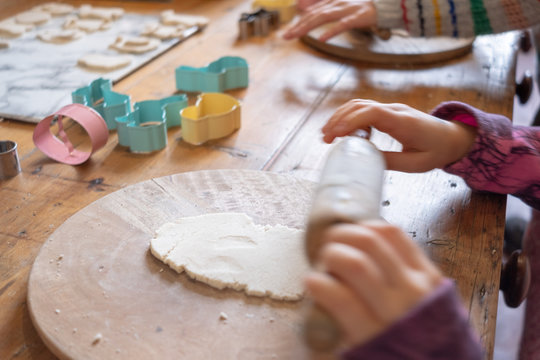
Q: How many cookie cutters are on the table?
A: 8